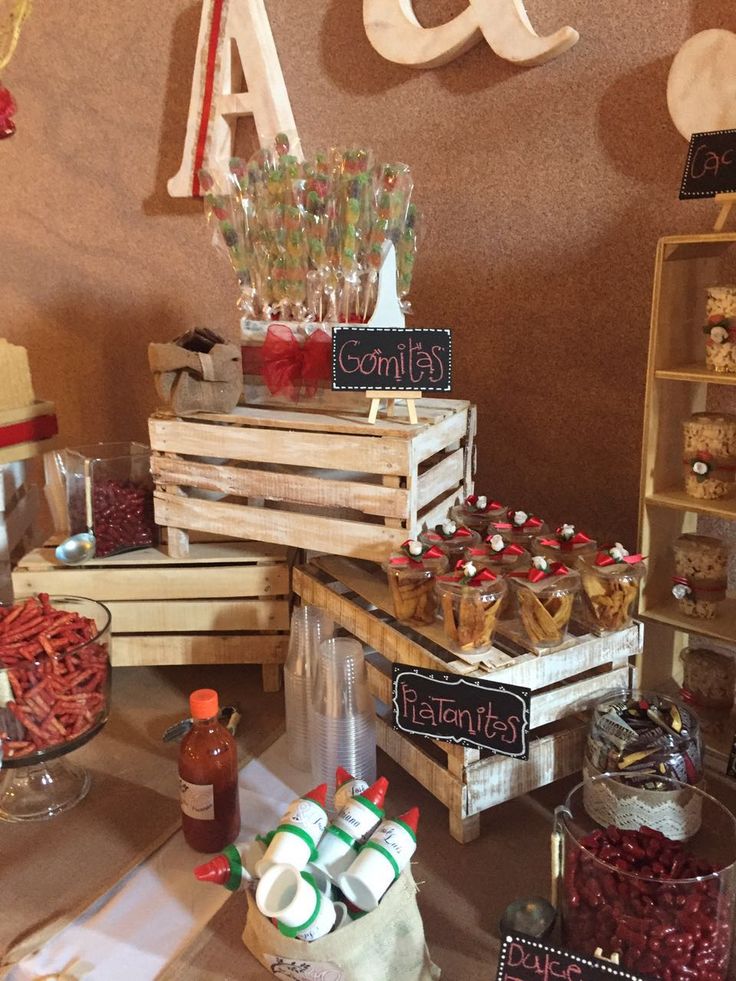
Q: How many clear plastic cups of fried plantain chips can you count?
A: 9